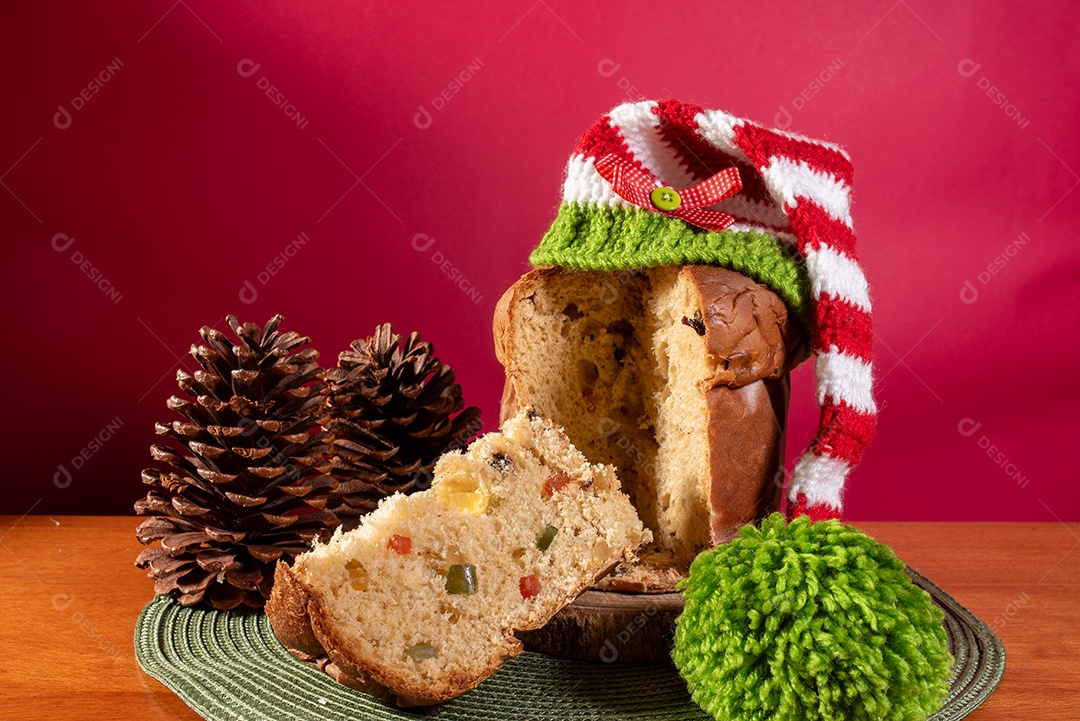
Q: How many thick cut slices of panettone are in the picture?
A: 1